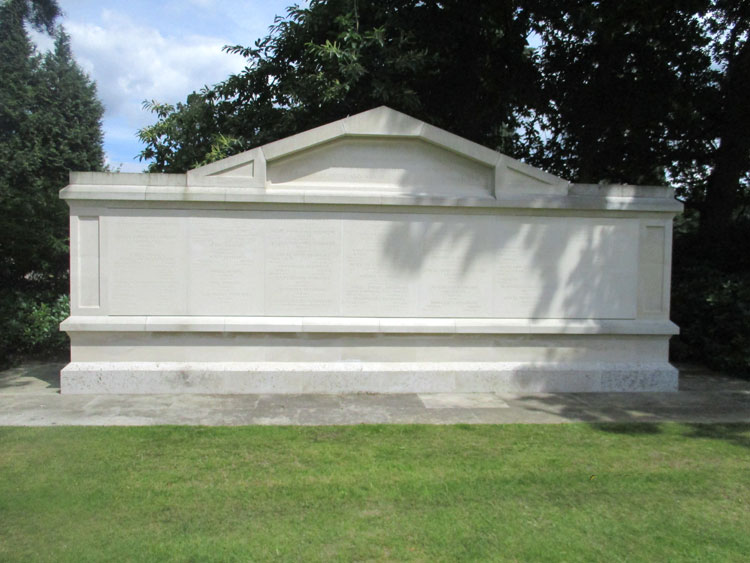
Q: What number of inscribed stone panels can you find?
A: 7